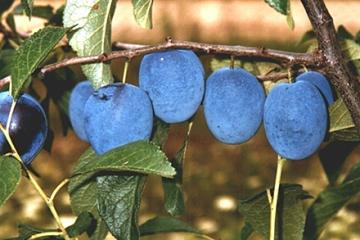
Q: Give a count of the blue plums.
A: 7